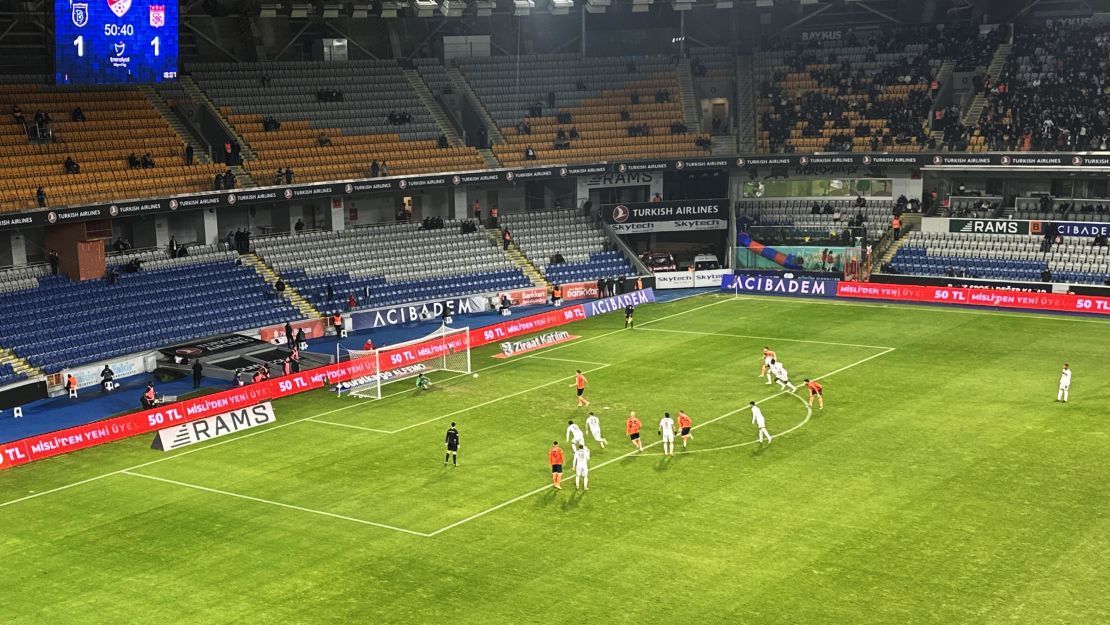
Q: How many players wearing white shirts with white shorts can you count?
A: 8